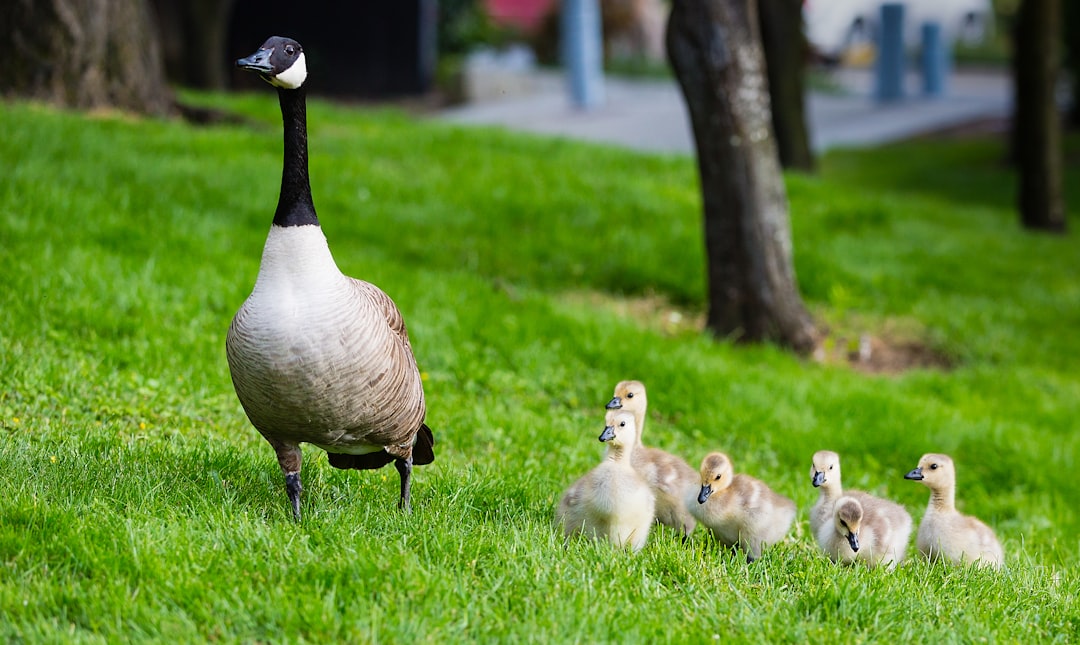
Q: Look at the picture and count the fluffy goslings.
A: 6